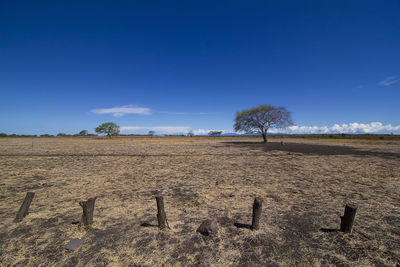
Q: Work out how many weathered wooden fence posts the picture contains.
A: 5